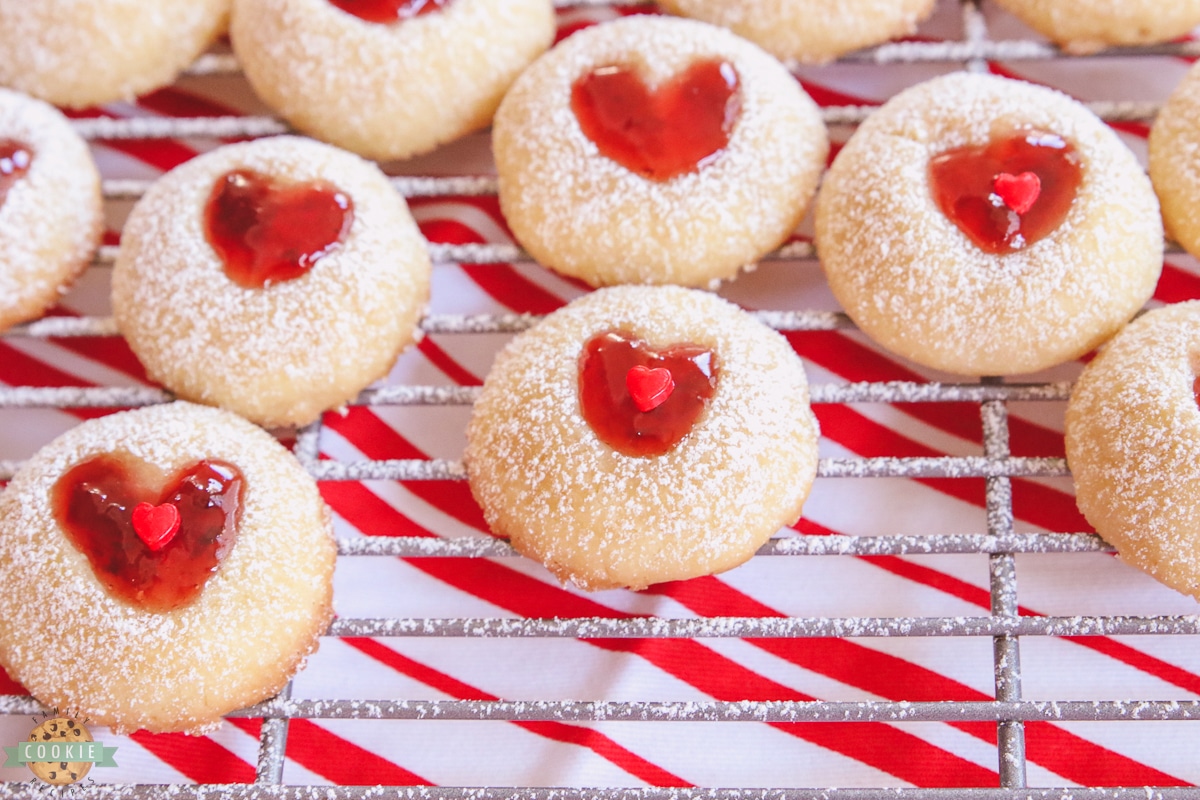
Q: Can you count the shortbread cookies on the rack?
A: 12